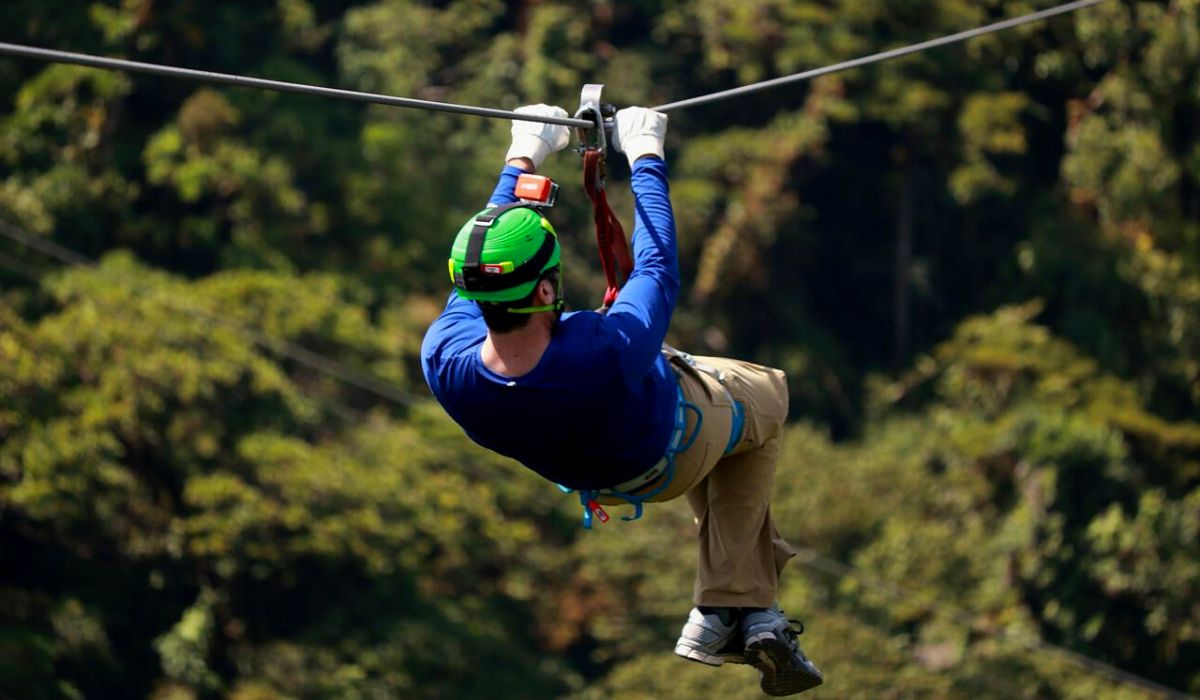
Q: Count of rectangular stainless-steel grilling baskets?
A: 0